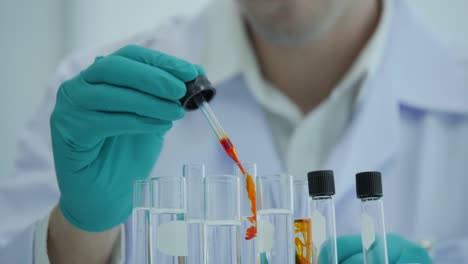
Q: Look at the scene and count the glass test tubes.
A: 9